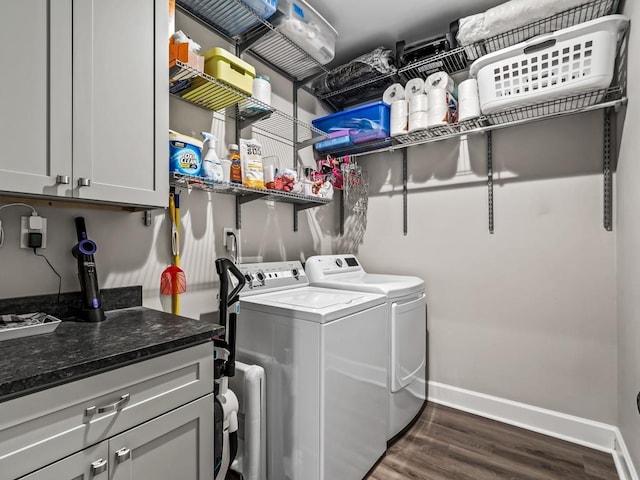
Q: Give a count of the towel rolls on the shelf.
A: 7